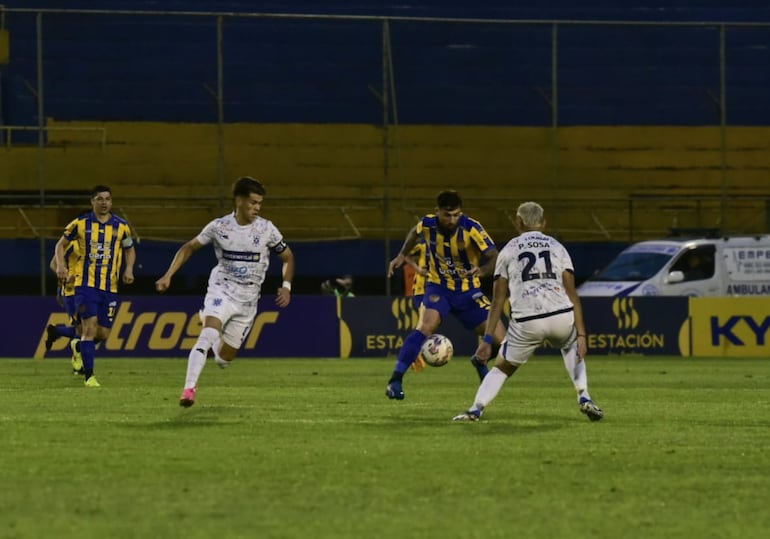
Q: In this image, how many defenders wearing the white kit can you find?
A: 2